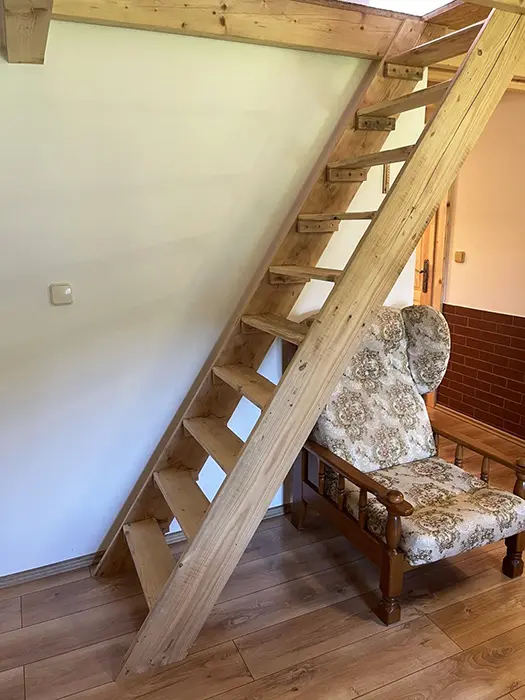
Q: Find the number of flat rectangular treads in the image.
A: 10